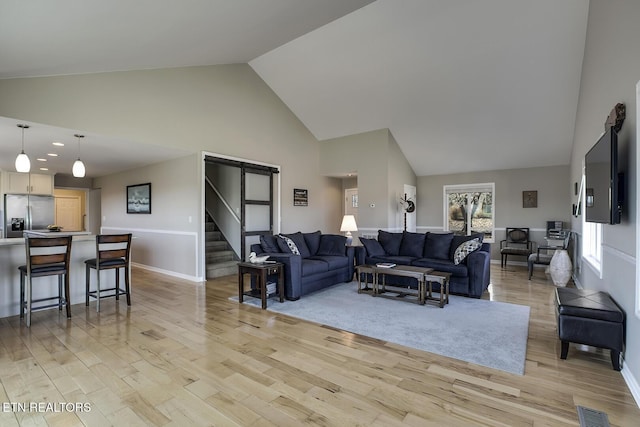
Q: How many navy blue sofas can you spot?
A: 2